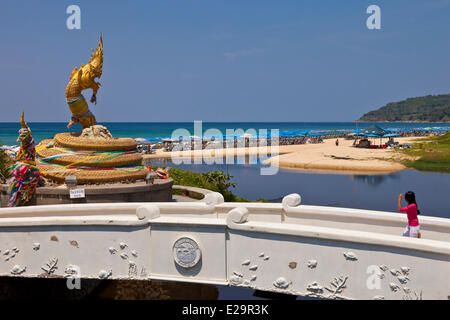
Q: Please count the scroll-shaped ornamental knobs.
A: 4